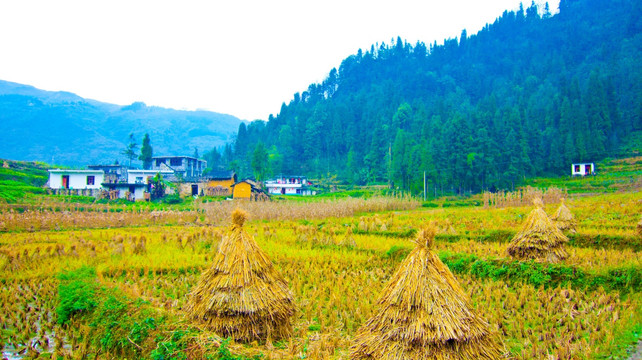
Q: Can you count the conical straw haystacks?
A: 4